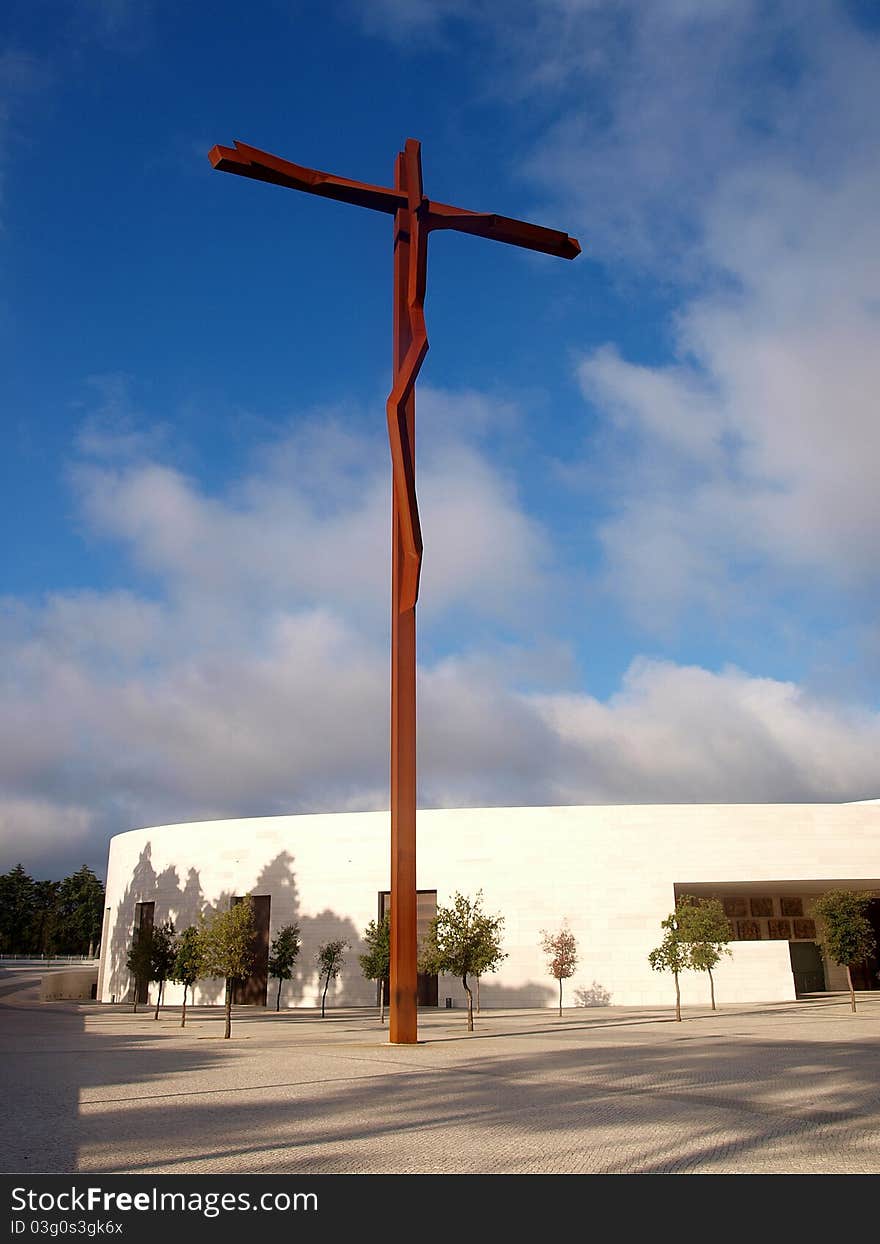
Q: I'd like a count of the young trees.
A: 13